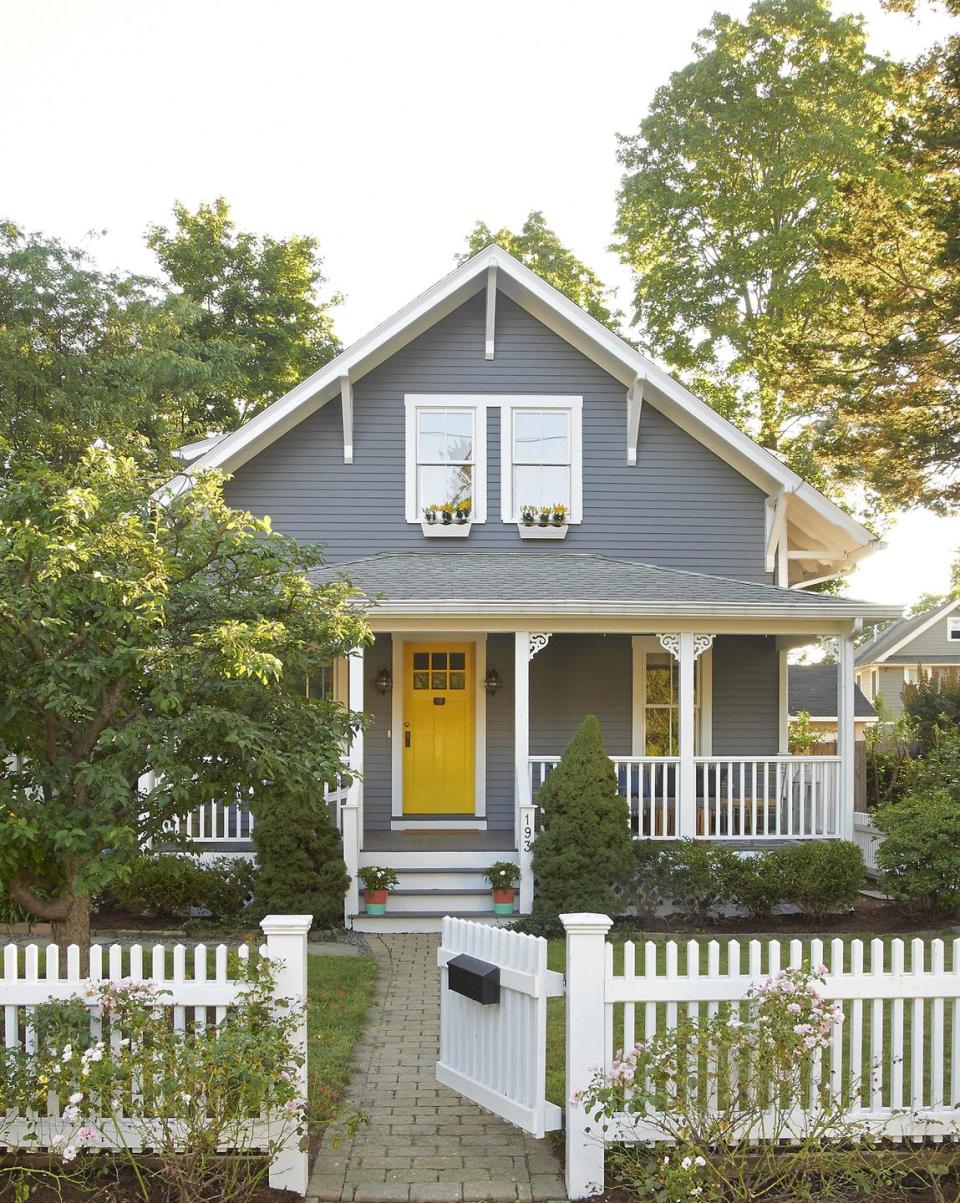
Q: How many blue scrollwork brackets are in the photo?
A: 0